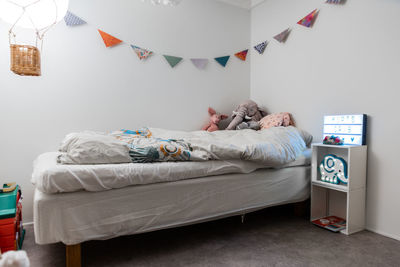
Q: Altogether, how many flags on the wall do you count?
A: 11